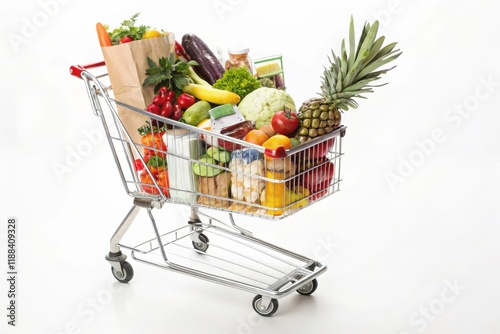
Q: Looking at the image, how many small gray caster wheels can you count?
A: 4